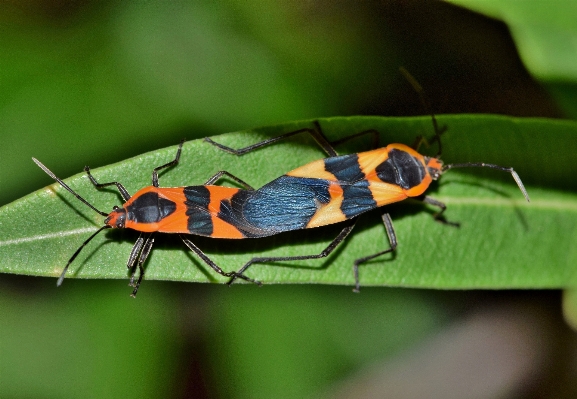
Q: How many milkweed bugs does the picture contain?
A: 2